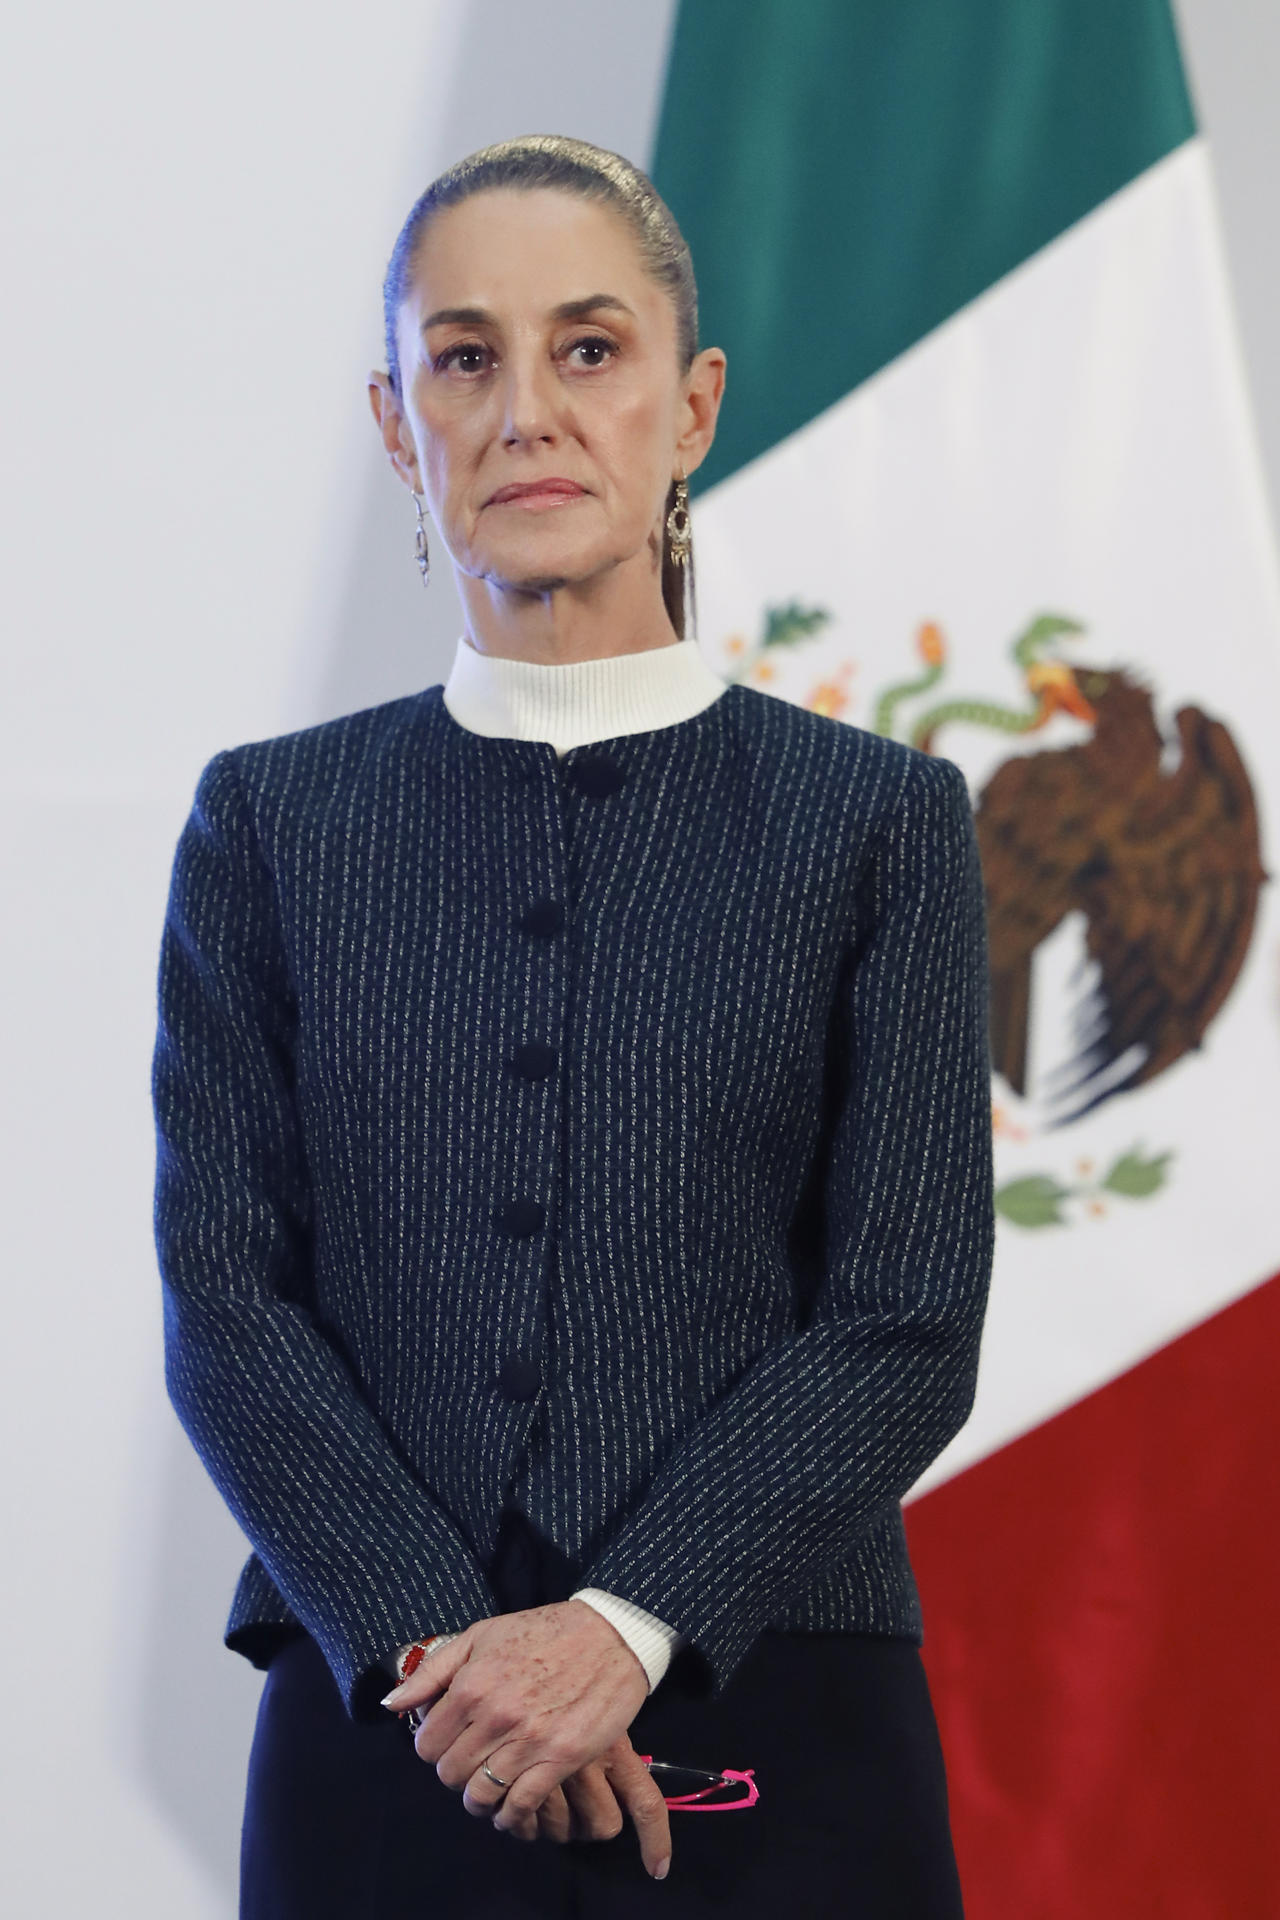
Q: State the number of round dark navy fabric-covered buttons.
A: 5